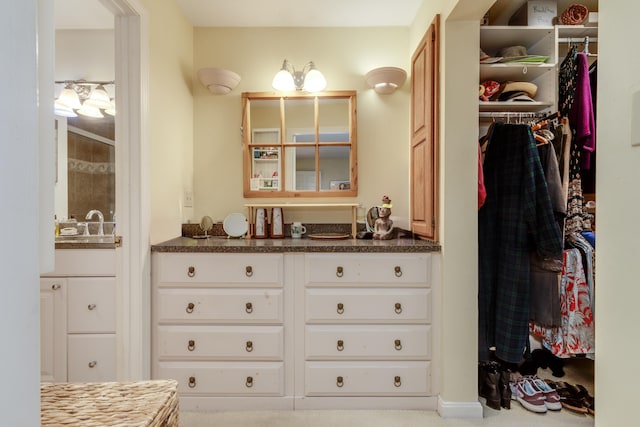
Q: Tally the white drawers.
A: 10